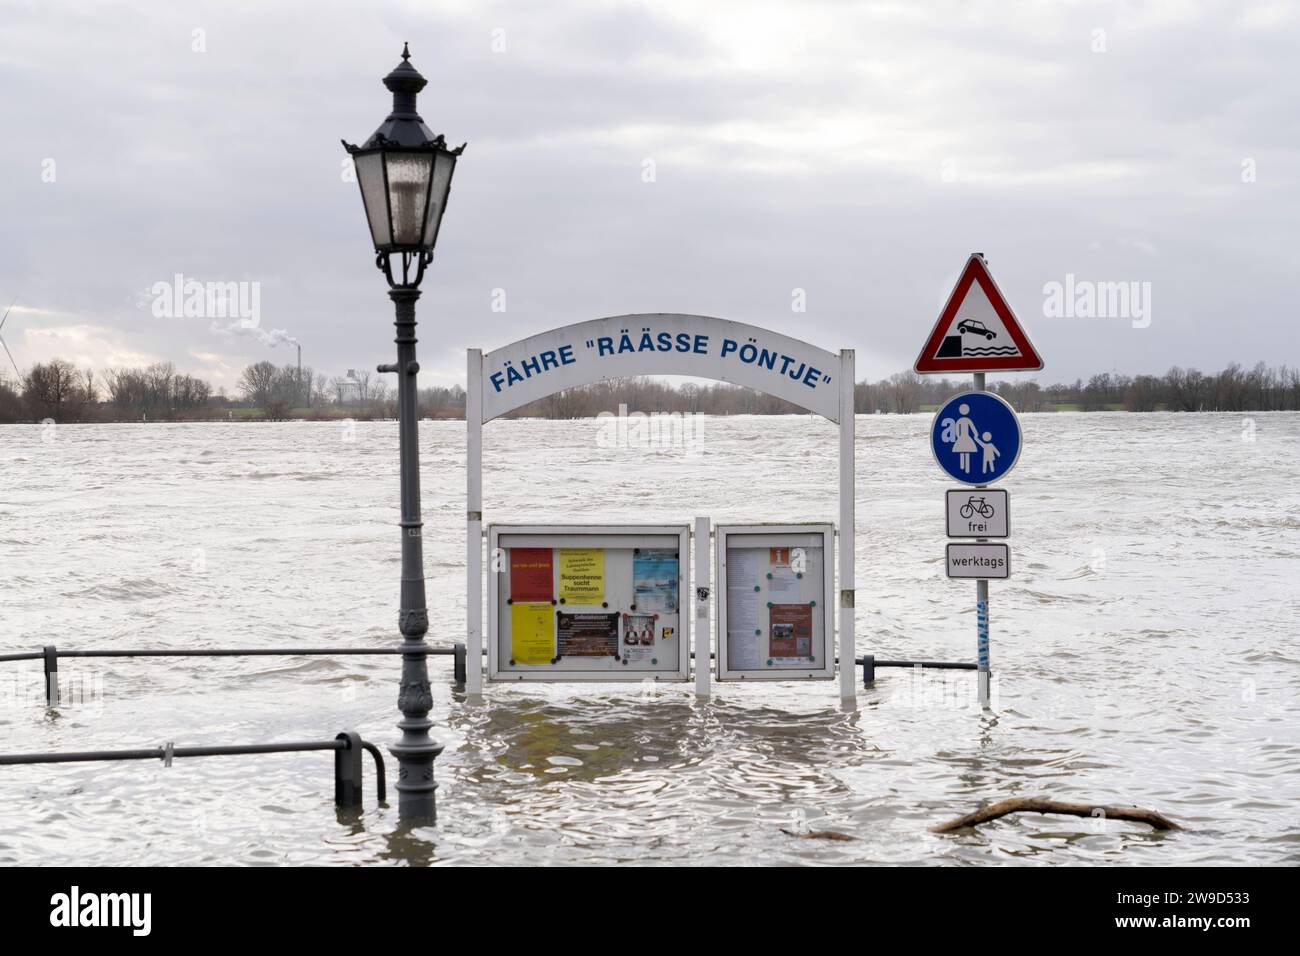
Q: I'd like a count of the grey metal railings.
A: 2